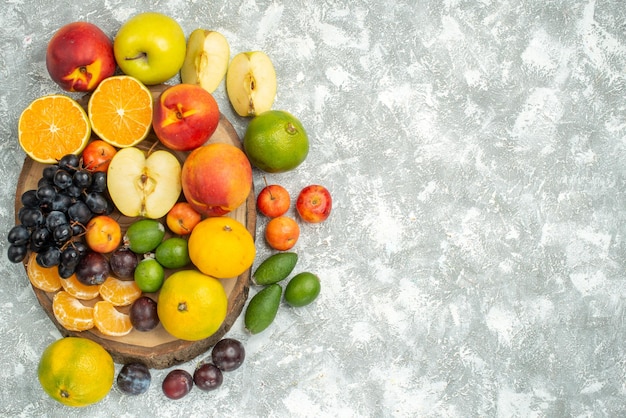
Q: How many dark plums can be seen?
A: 7